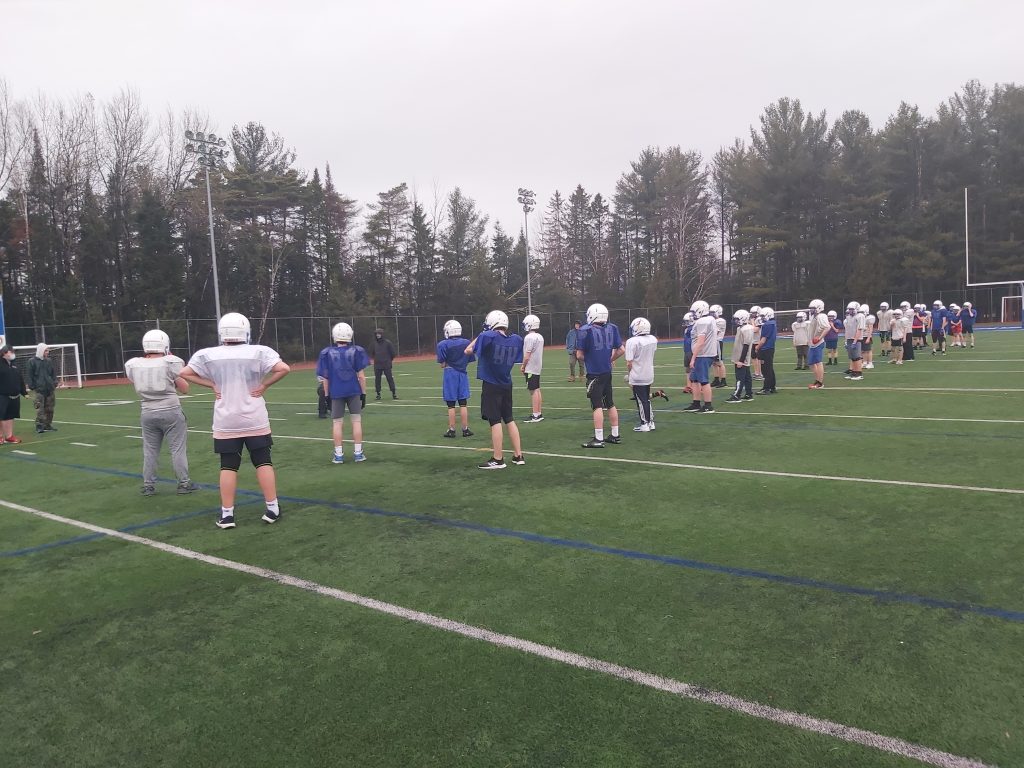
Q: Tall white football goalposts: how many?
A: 1